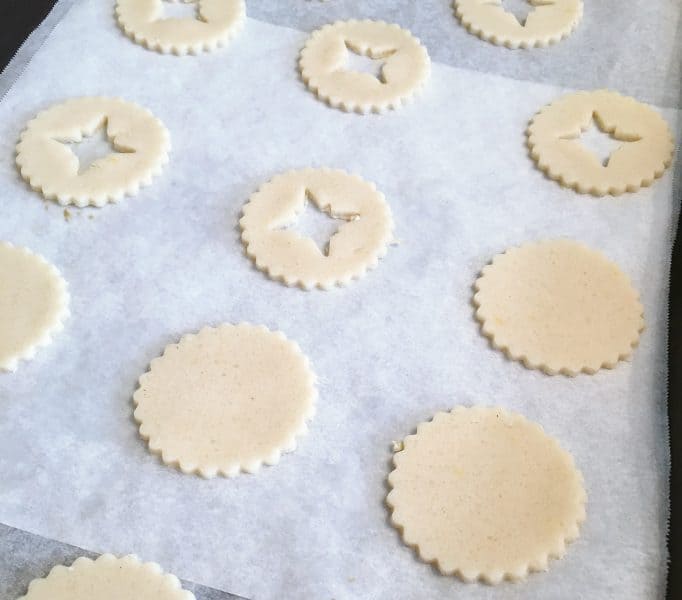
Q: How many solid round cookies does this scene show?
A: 5